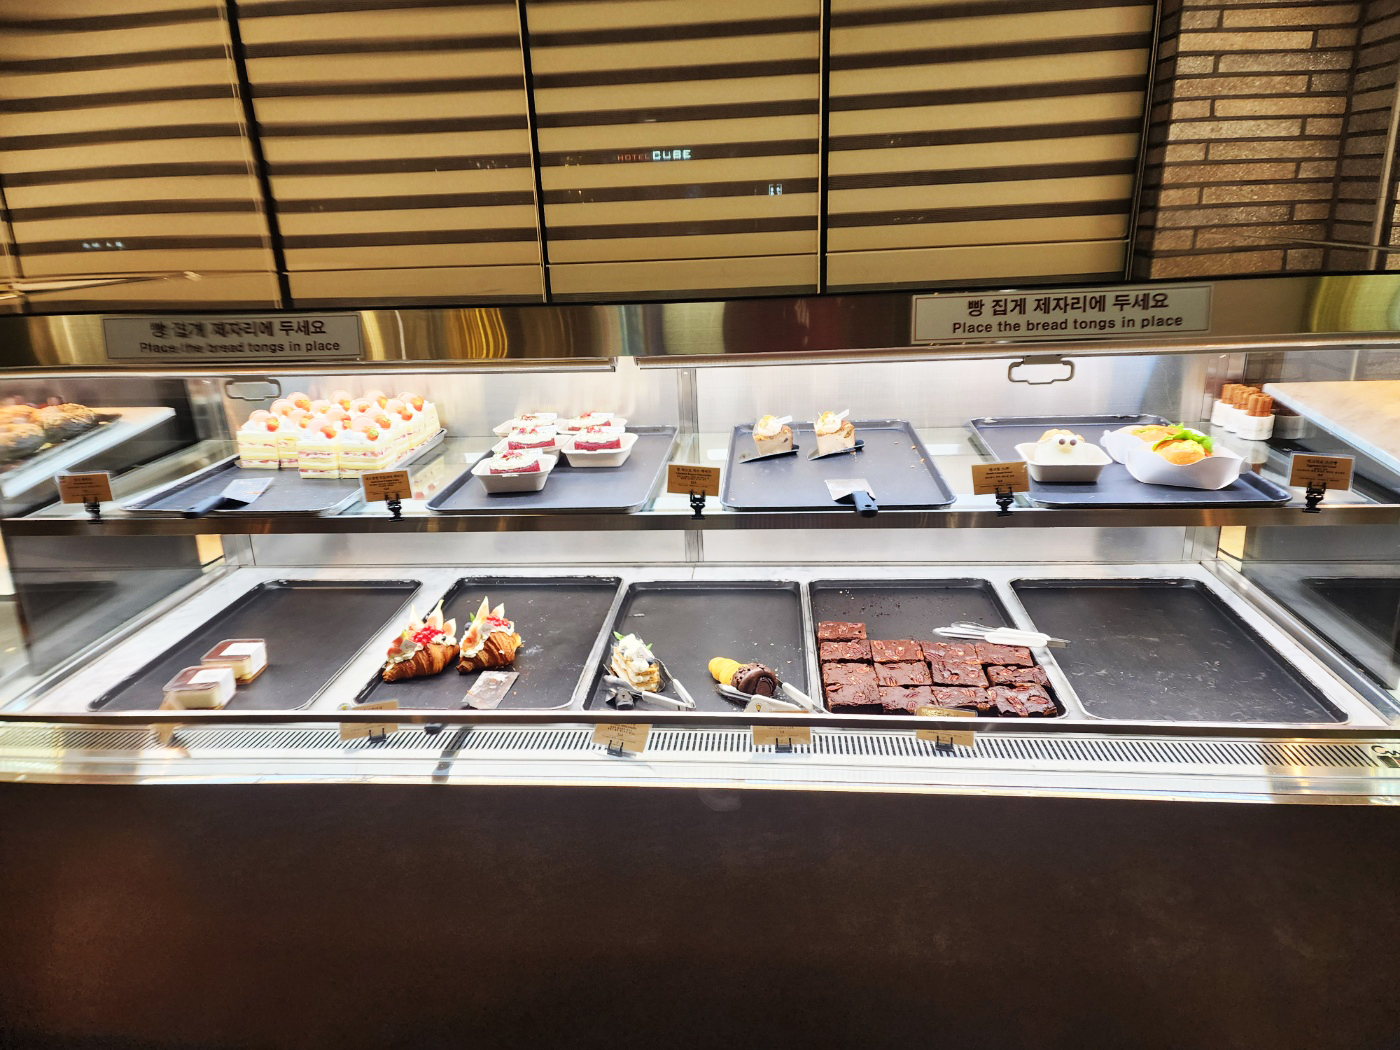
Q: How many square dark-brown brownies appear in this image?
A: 13